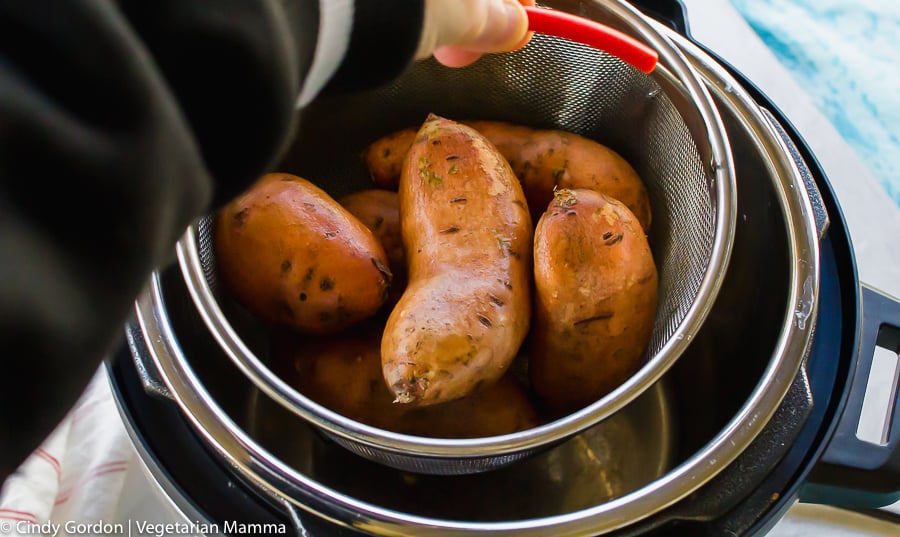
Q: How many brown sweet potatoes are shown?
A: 6